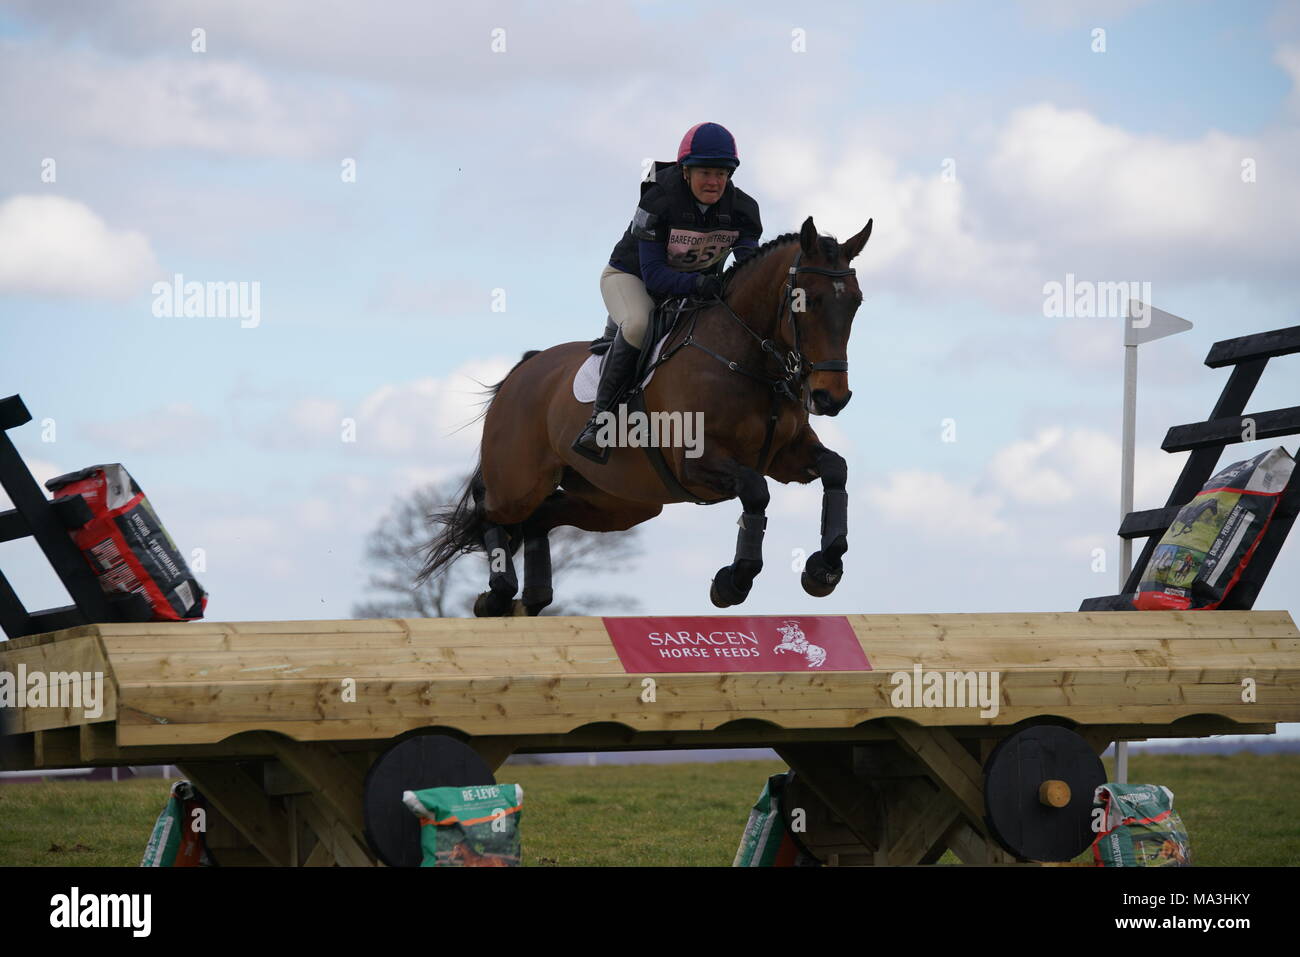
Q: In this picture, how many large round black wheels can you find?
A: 2